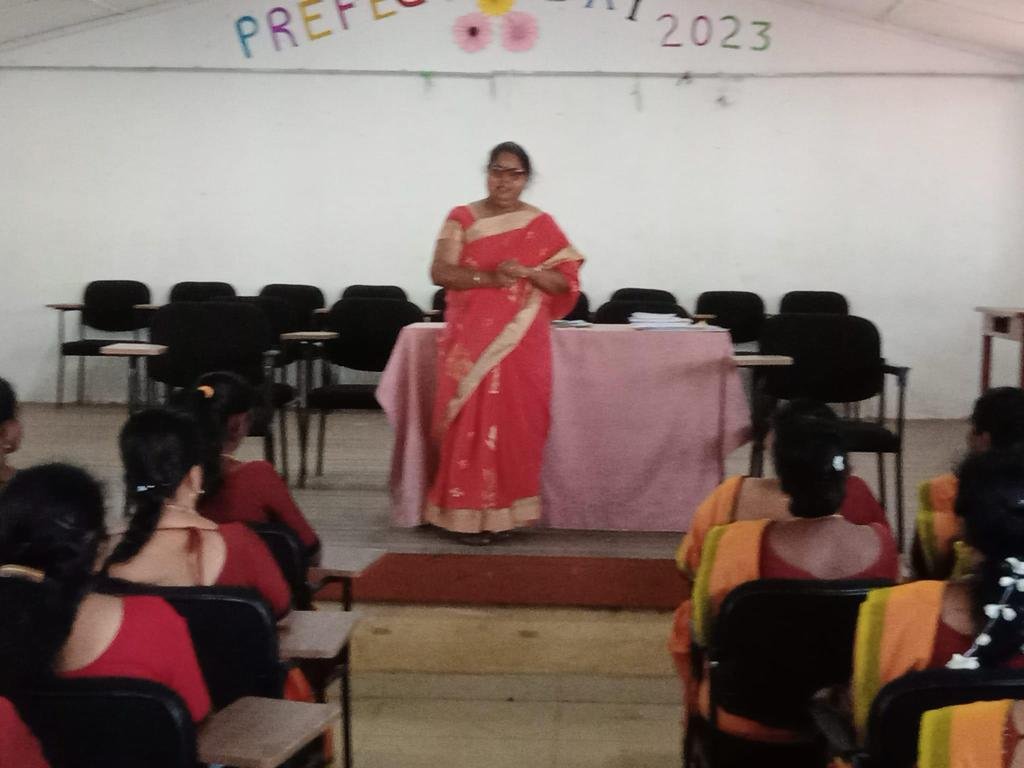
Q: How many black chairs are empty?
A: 14